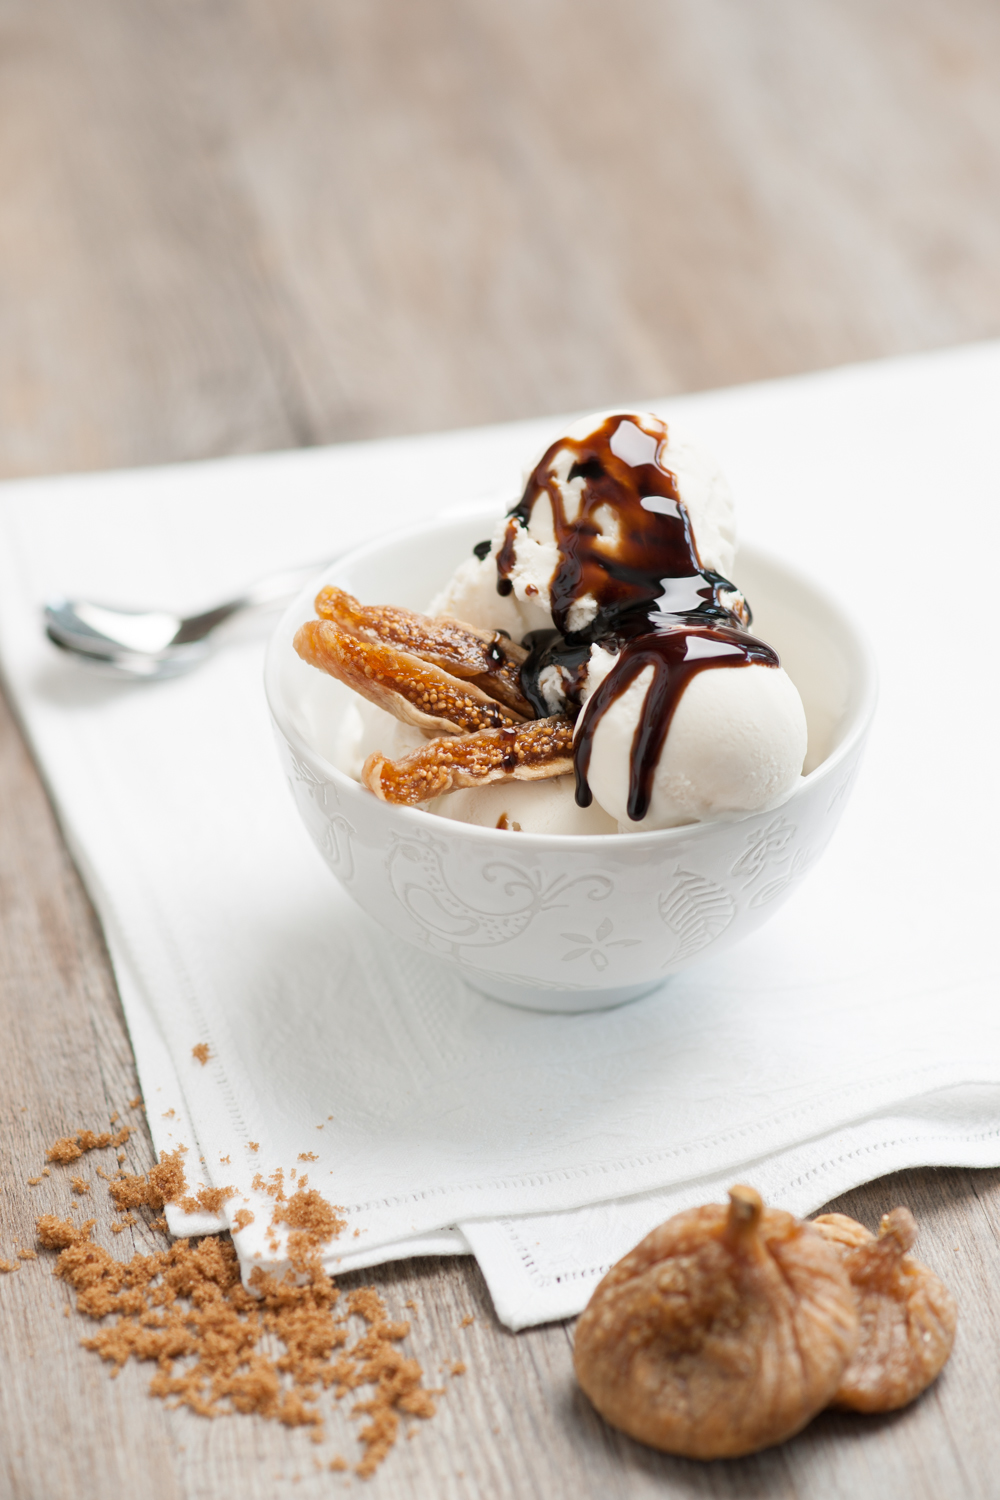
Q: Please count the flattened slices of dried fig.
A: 3